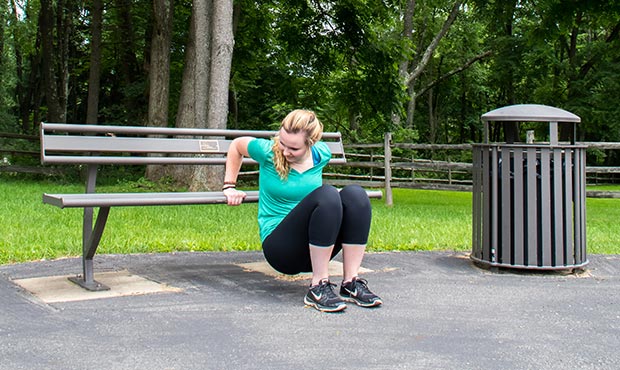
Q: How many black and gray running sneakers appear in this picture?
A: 2